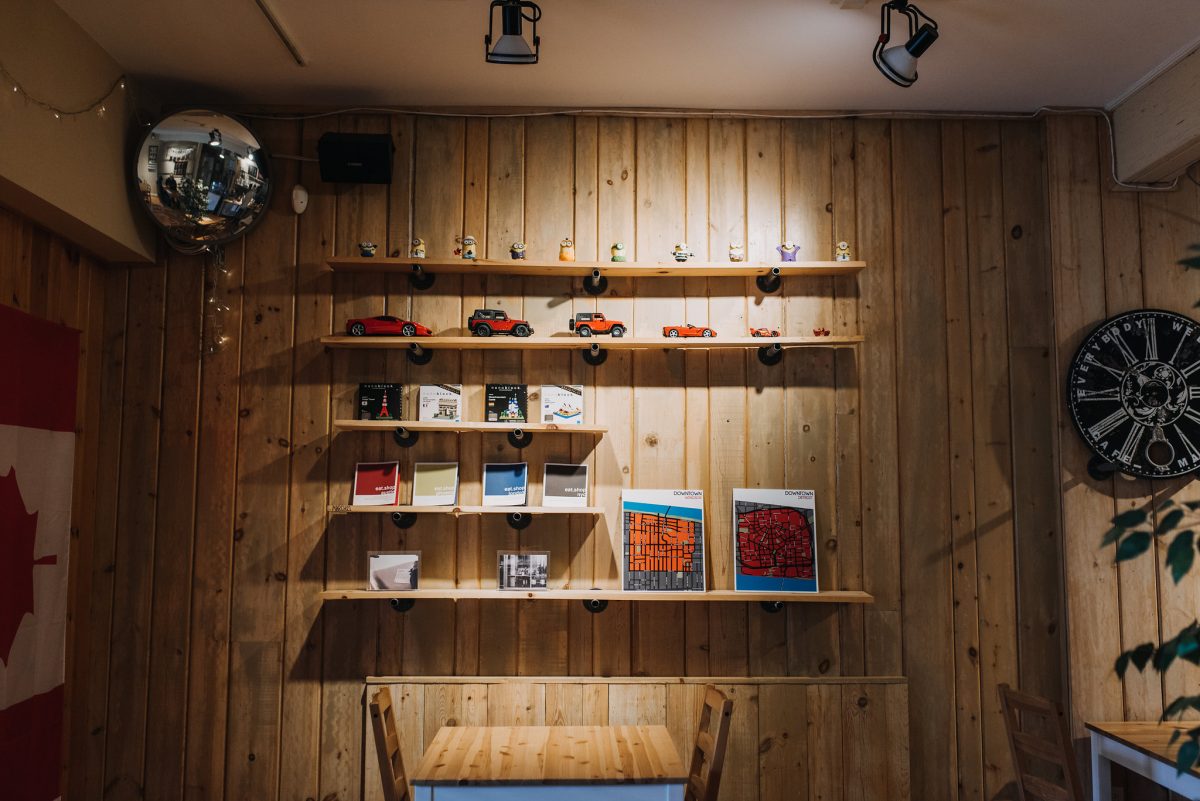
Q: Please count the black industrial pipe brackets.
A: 13